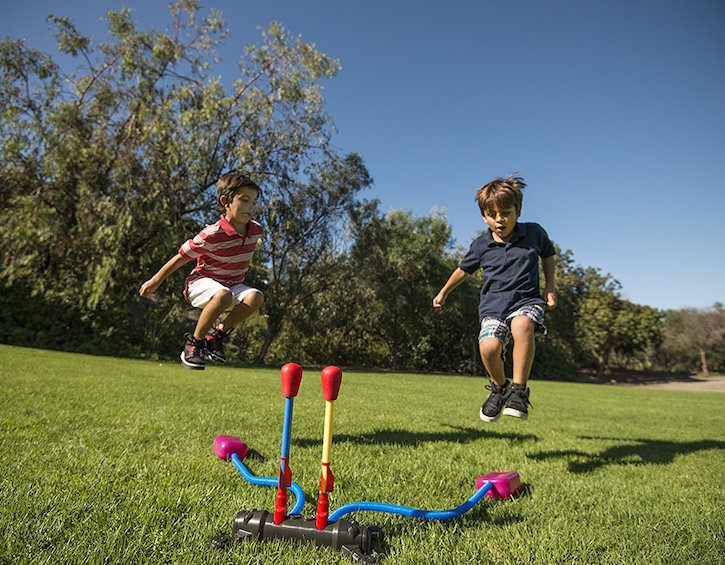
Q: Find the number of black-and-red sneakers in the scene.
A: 2